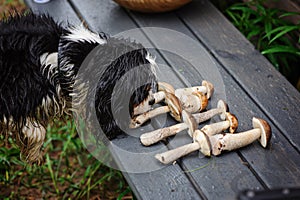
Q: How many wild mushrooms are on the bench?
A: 9